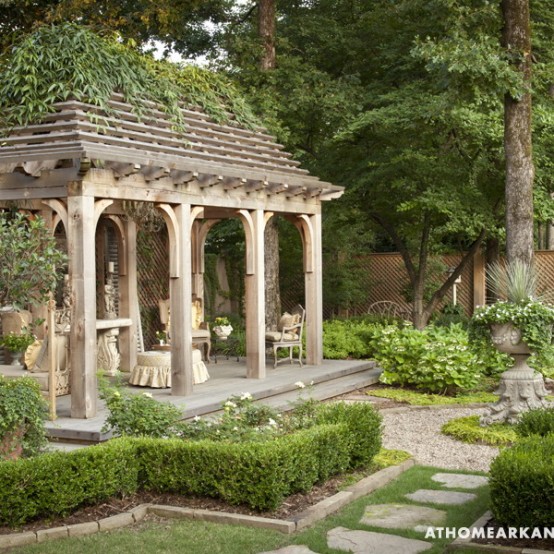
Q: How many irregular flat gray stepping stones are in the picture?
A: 5